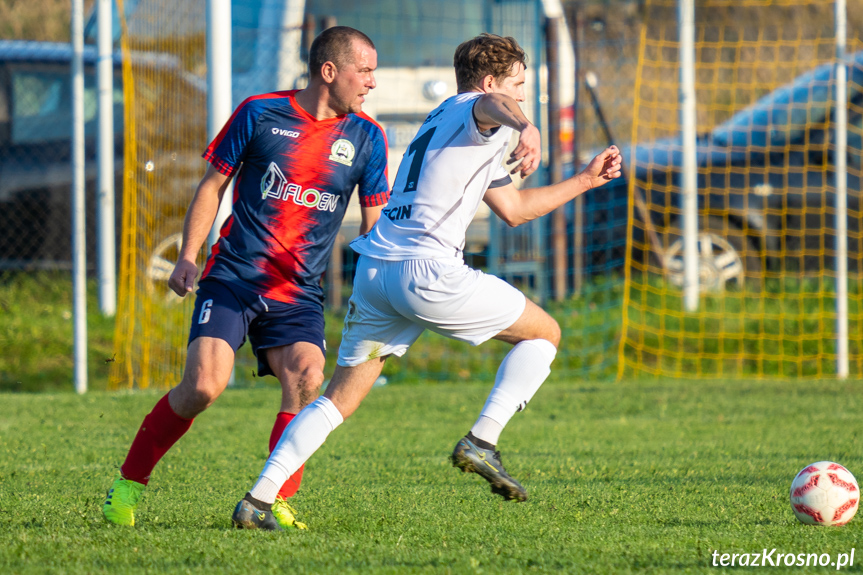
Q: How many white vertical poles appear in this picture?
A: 5